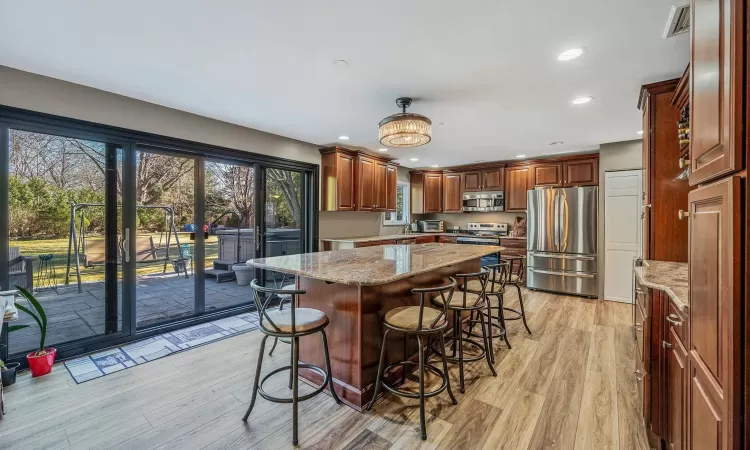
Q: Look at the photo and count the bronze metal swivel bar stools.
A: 6